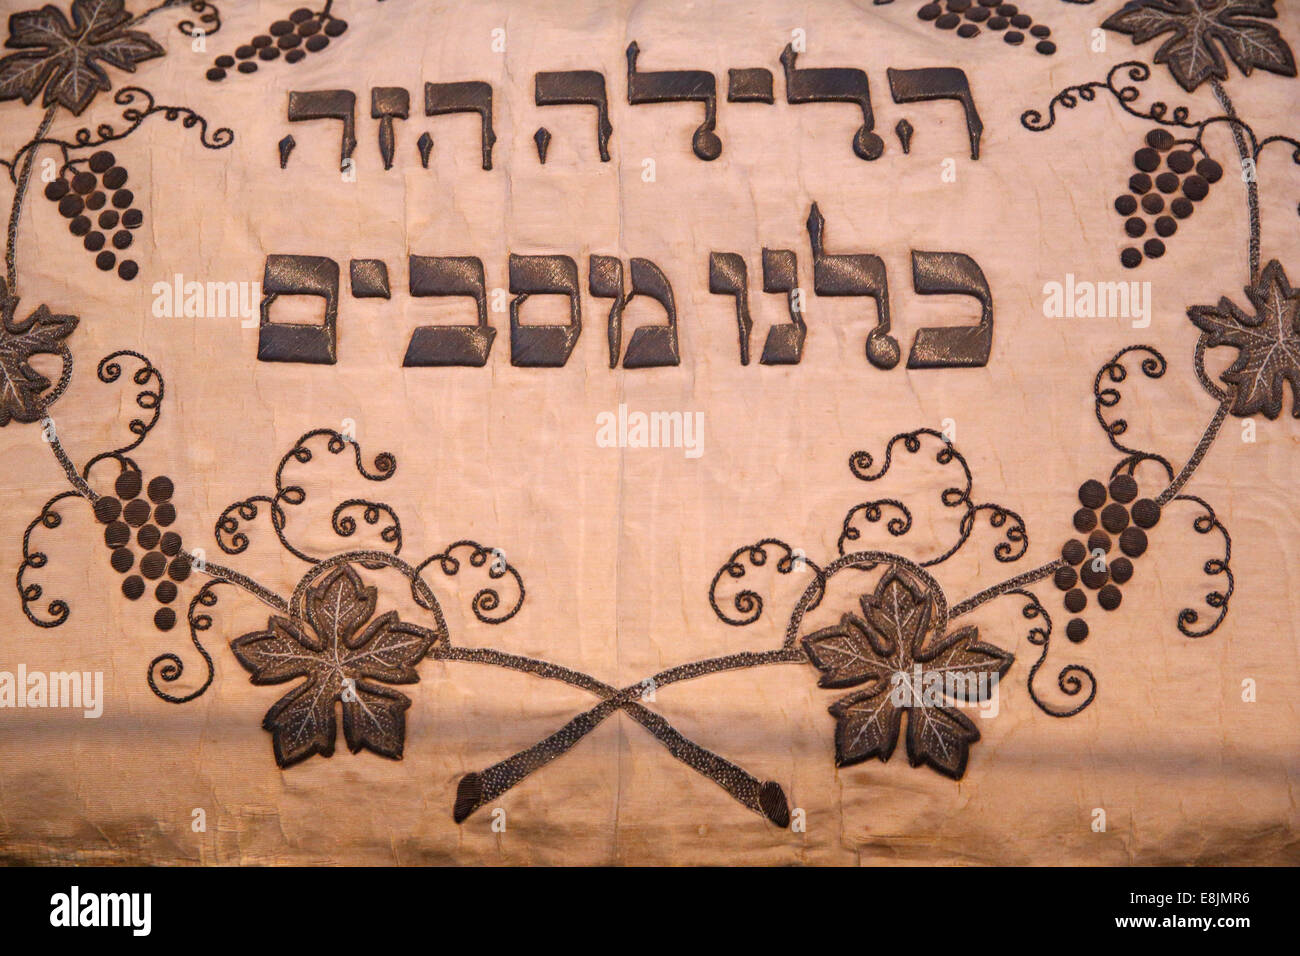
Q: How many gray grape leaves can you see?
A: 6